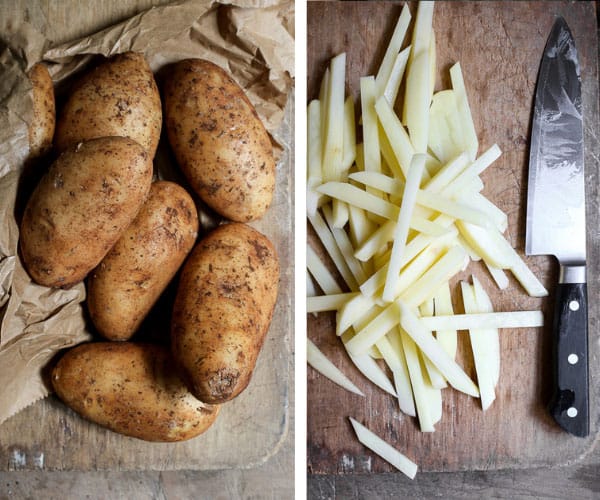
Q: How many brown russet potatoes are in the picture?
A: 7